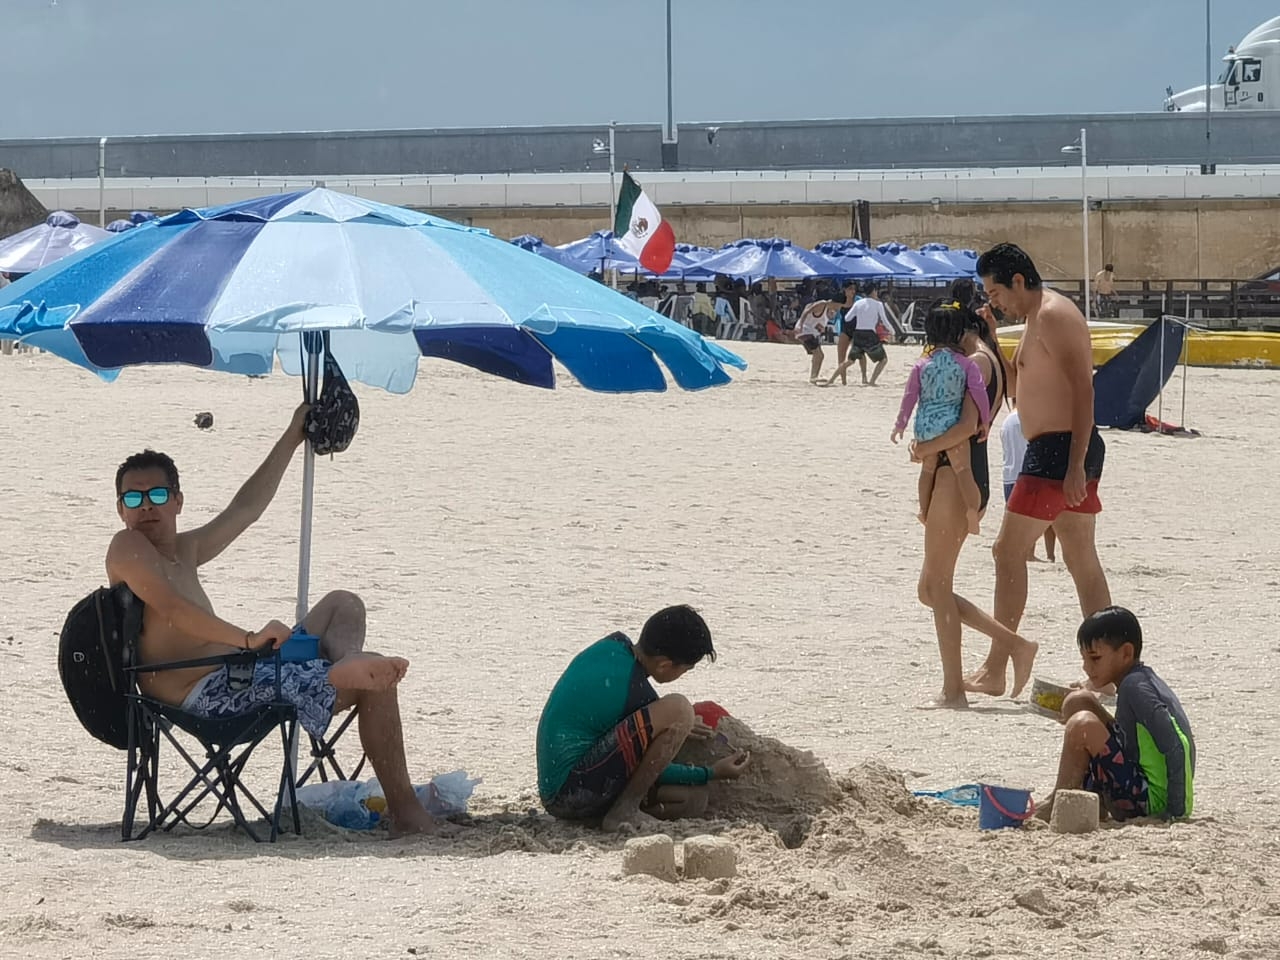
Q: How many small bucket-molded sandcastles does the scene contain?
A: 3